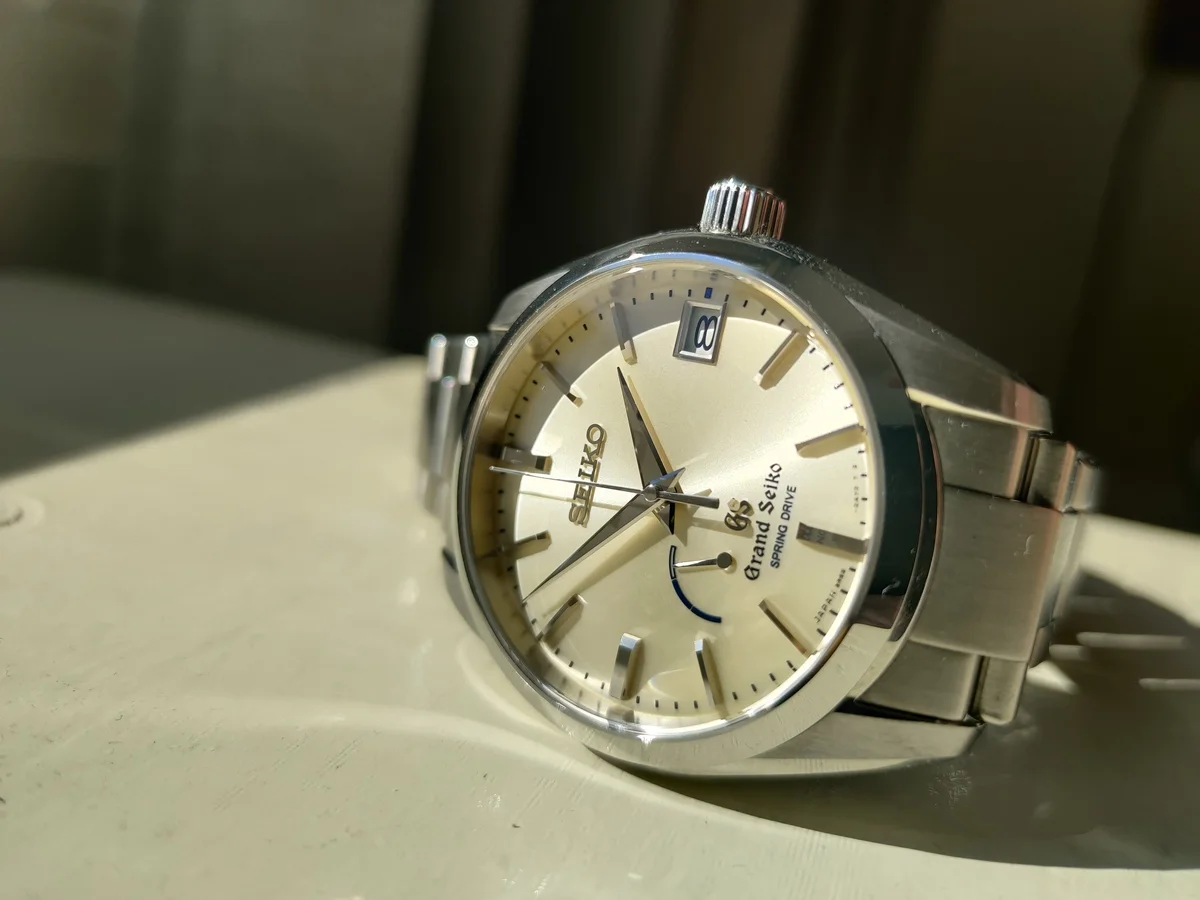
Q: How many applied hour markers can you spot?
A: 11